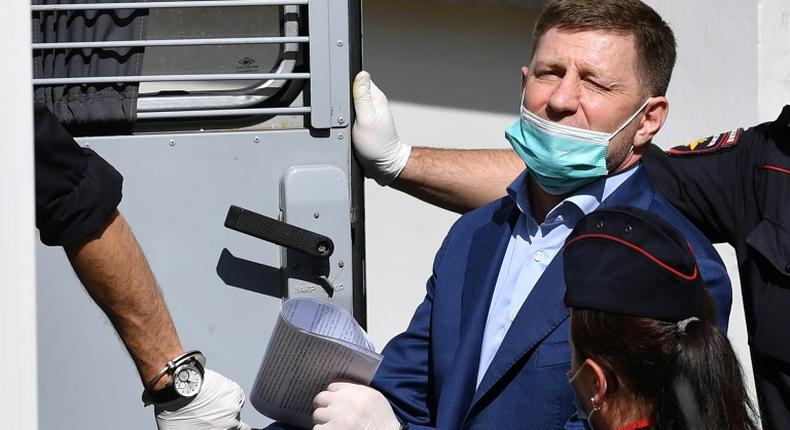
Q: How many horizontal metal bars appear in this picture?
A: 4